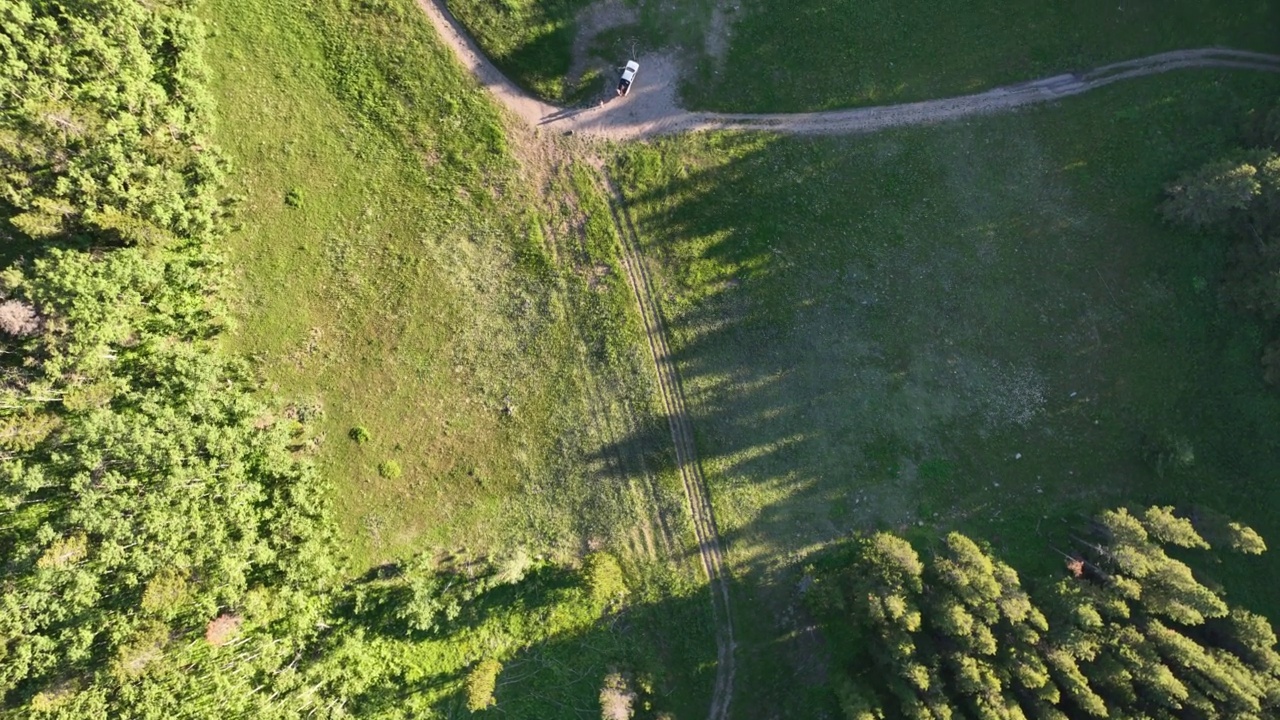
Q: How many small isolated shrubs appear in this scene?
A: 3